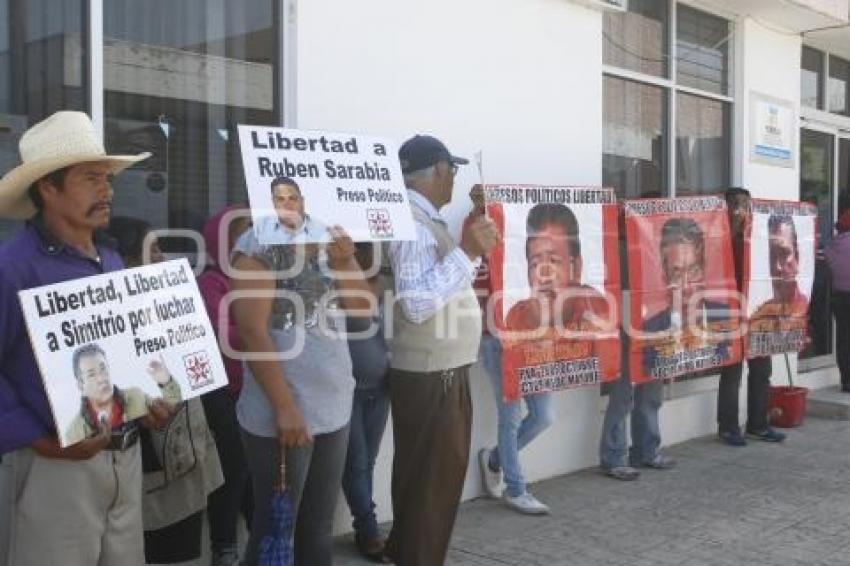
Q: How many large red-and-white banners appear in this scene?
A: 3